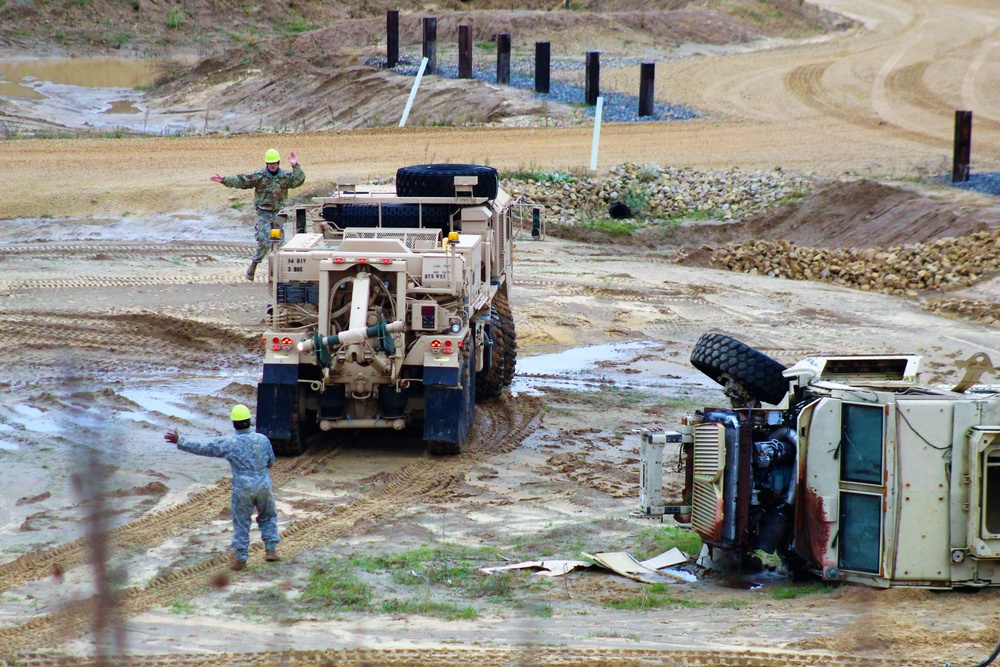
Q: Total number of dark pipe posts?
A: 8